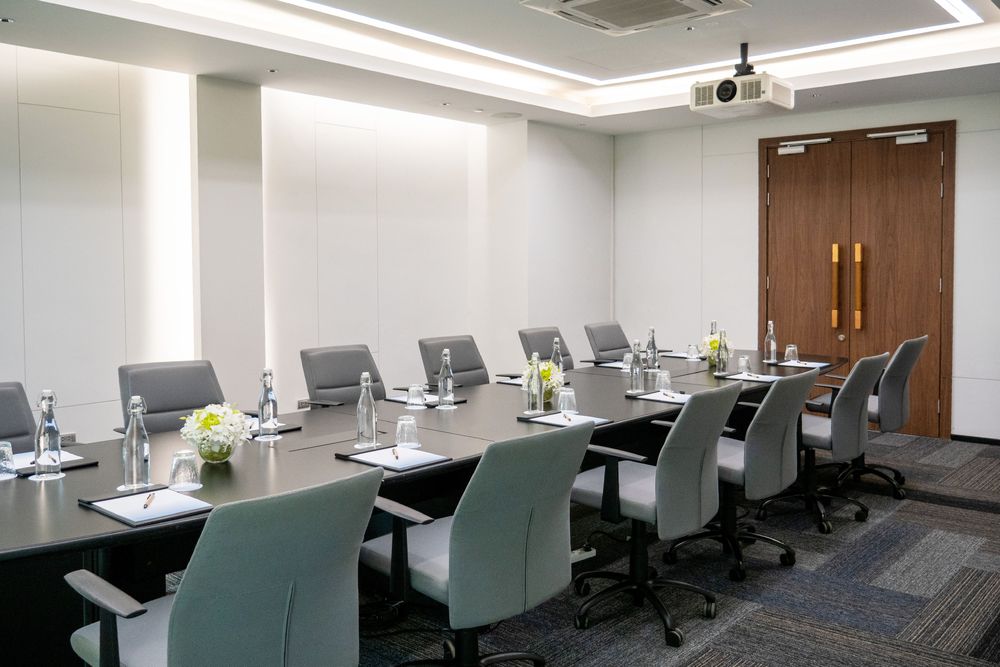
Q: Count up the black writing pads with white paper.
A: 12